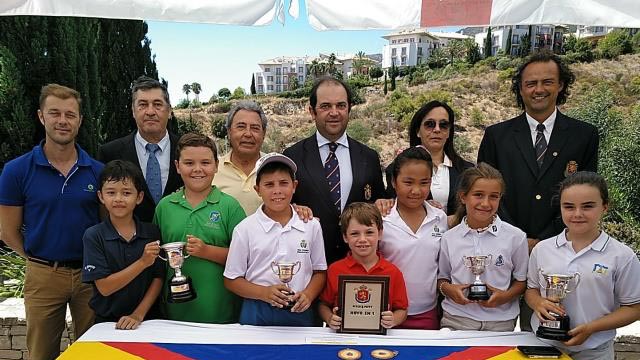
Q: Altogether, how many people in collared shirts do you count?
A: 13